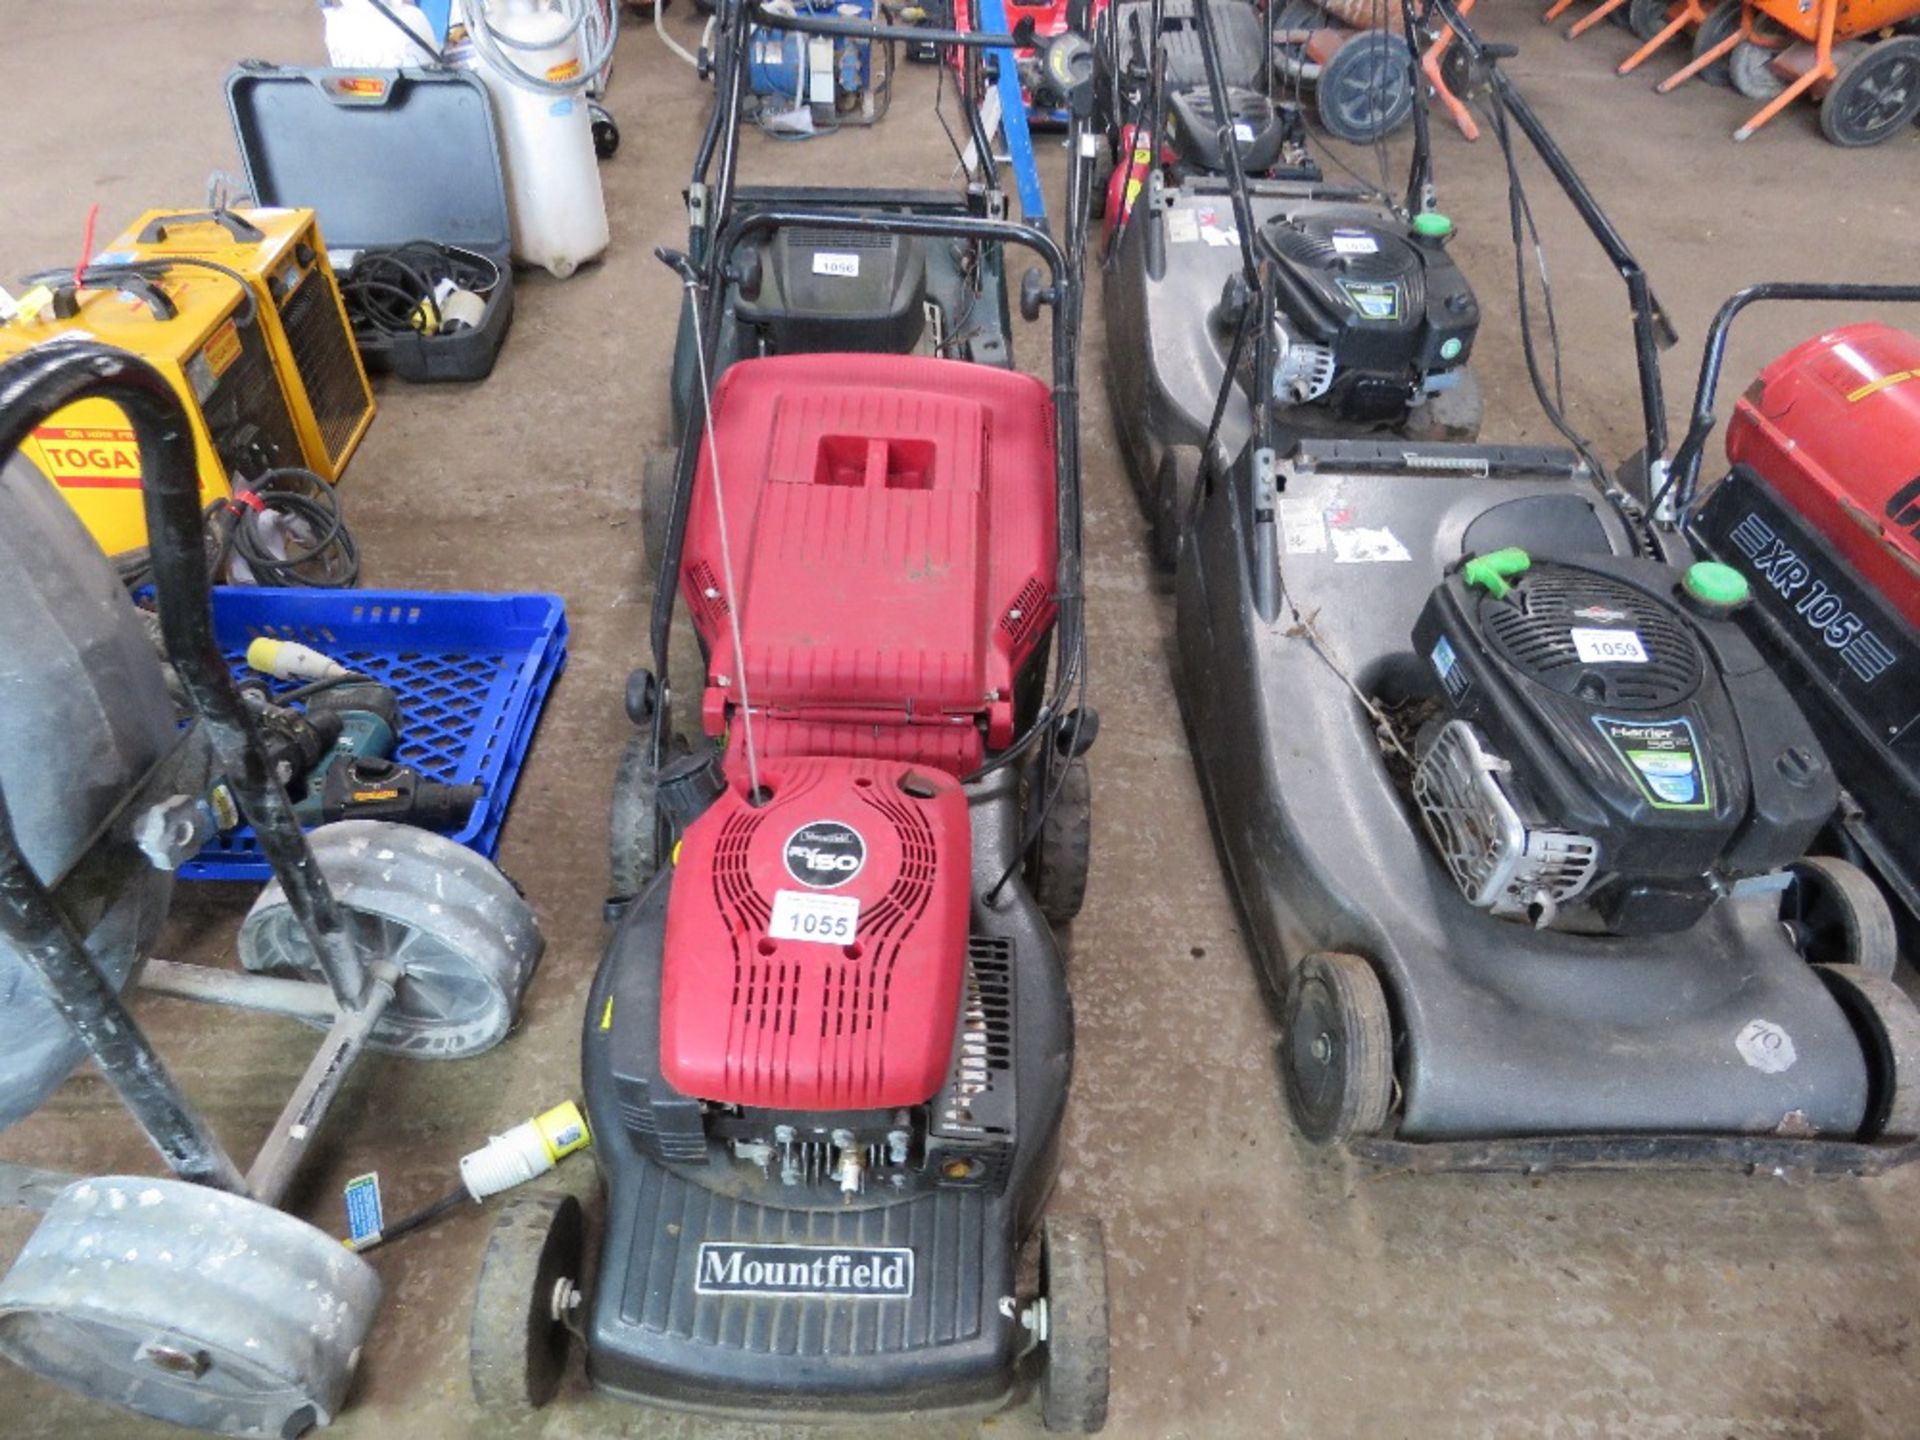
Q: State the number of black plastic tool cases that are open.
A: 1